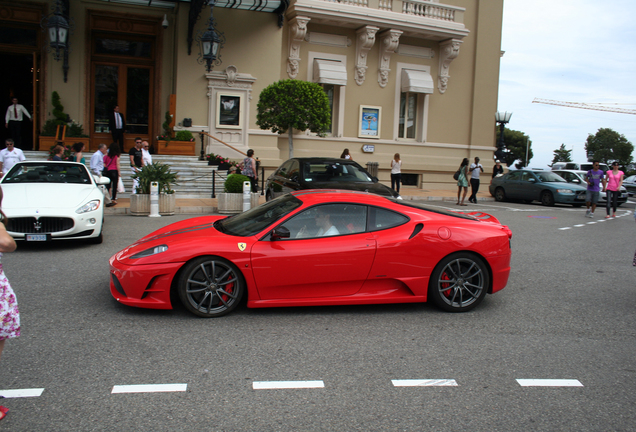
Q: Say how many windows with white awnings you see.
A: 2